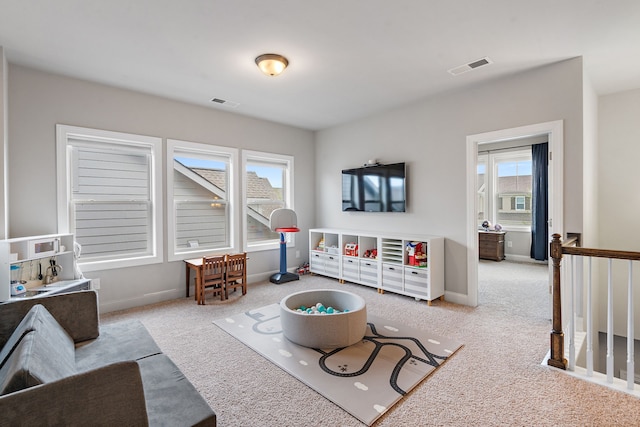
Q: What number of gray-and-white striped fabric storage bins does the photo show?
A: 6